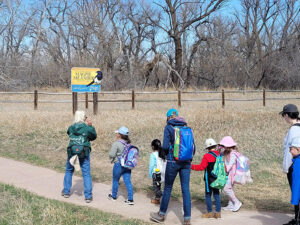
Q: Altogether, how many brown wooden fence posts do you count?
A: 6